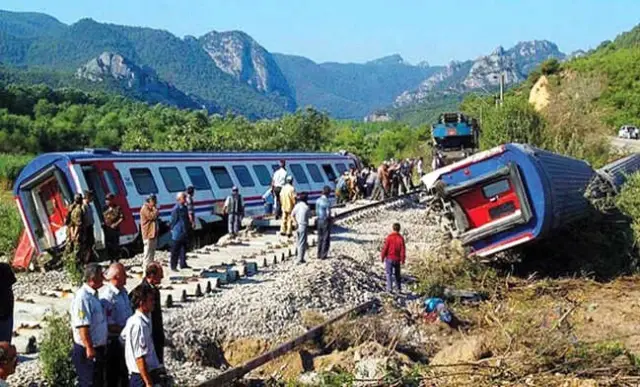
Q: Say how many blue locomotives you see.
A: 1